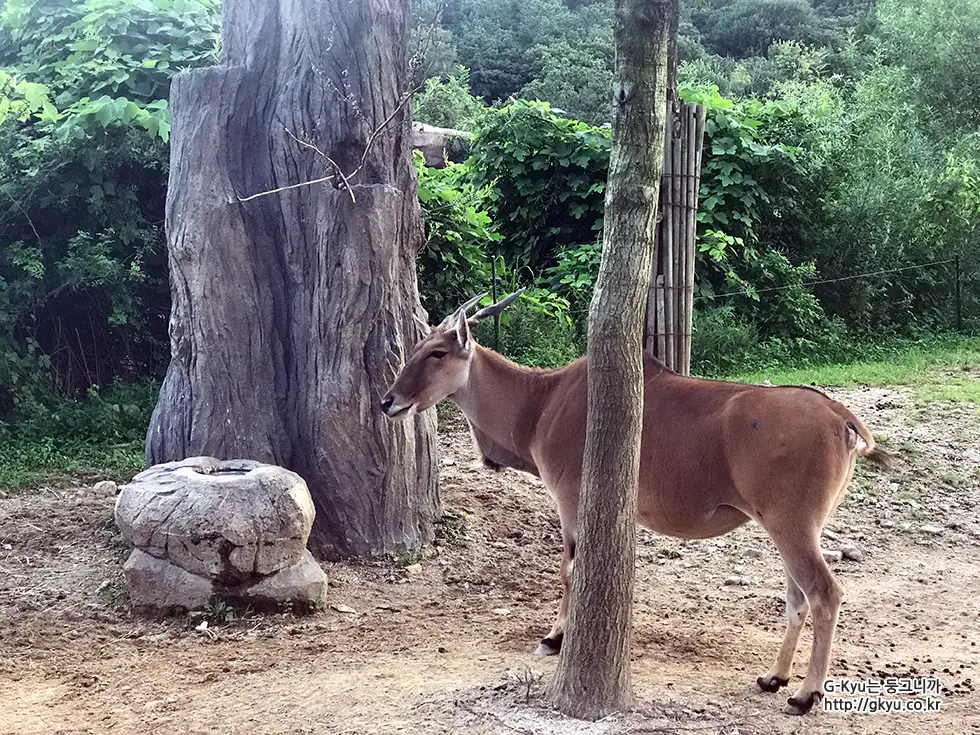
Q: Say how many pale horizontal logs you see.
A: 1